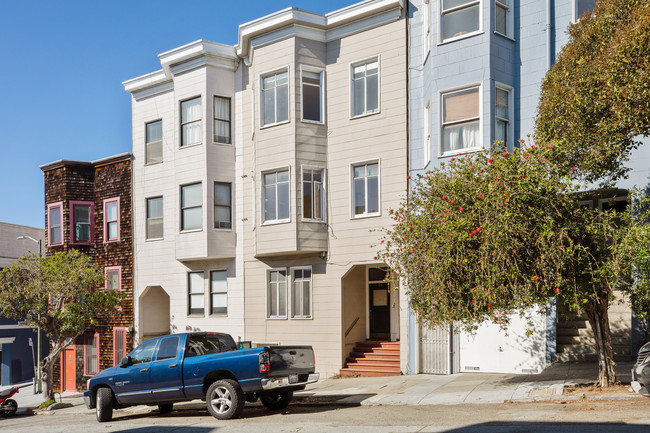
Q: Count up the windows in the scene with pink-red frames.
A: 6